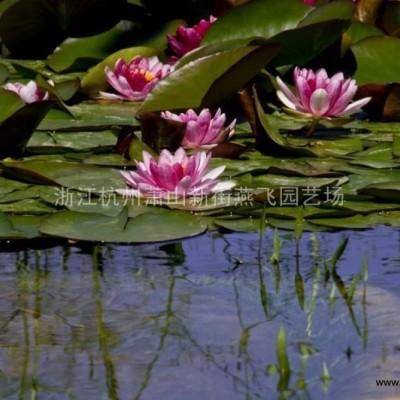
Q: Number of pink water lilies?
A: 6